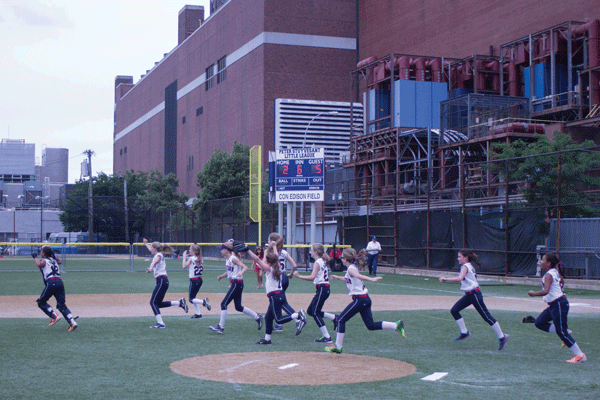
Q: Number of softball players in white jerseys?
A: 10